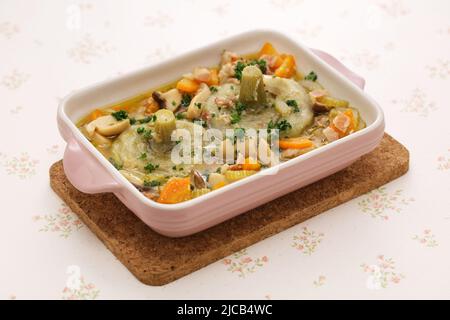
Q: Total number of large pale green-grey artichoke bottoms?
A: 2